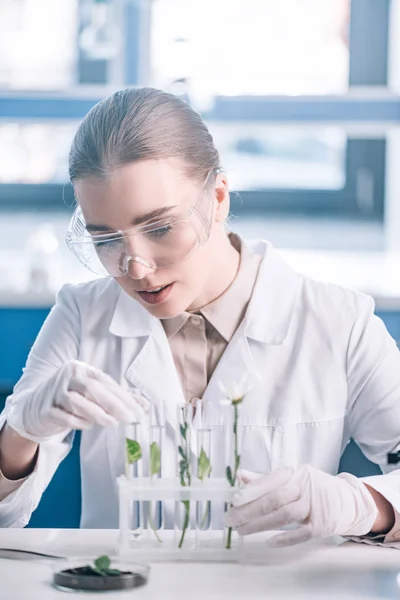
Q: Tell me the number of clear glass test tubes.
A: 5